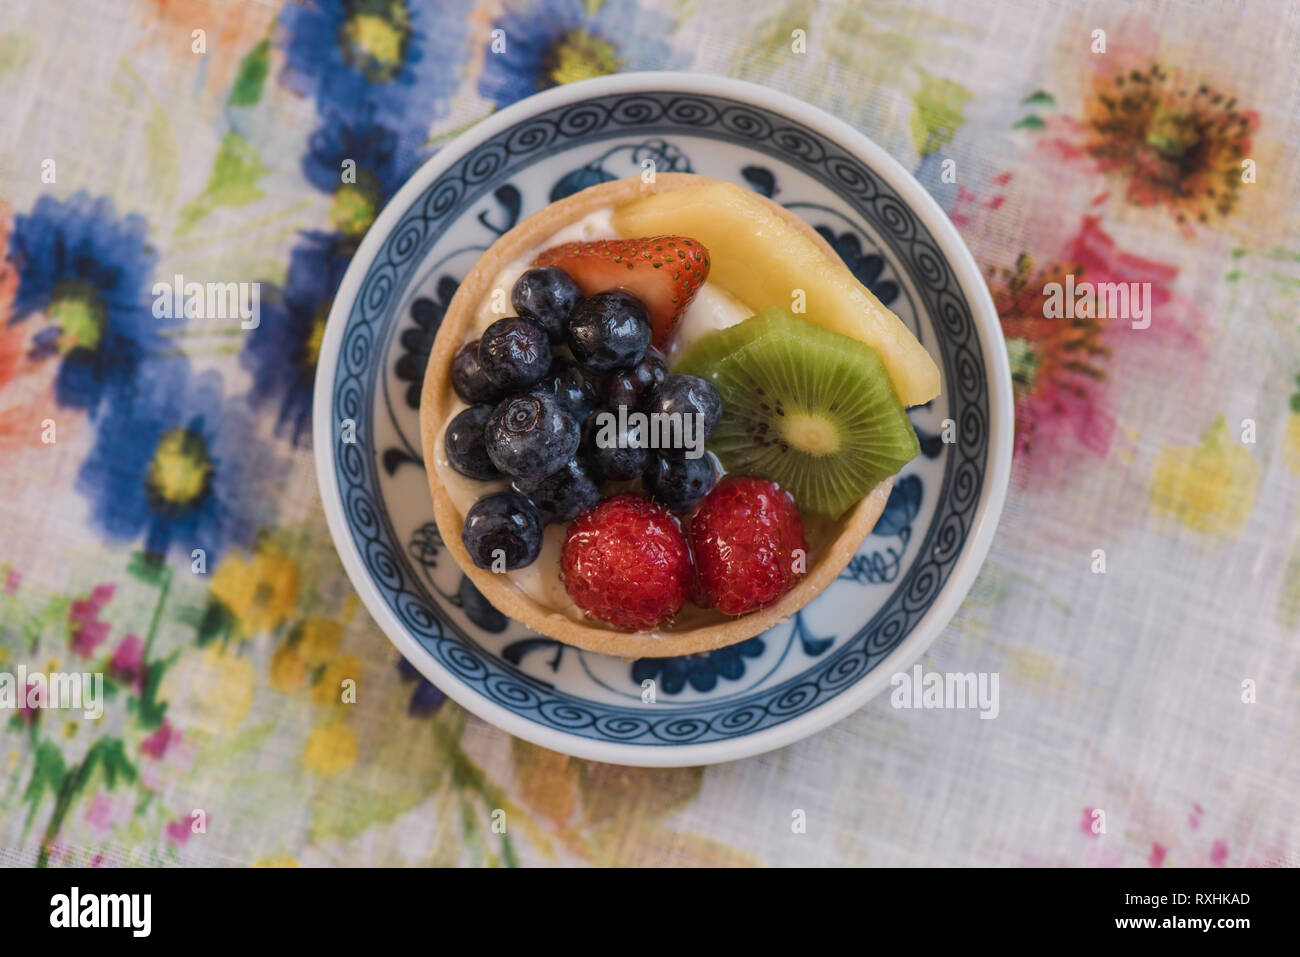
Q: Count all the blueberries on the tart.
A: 13